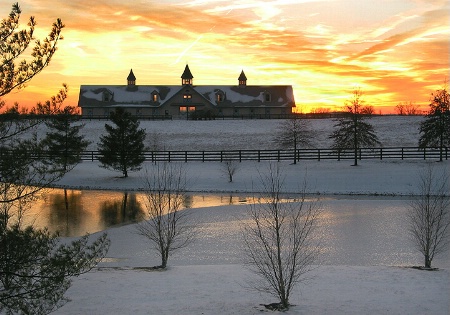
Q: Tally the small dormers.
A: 4